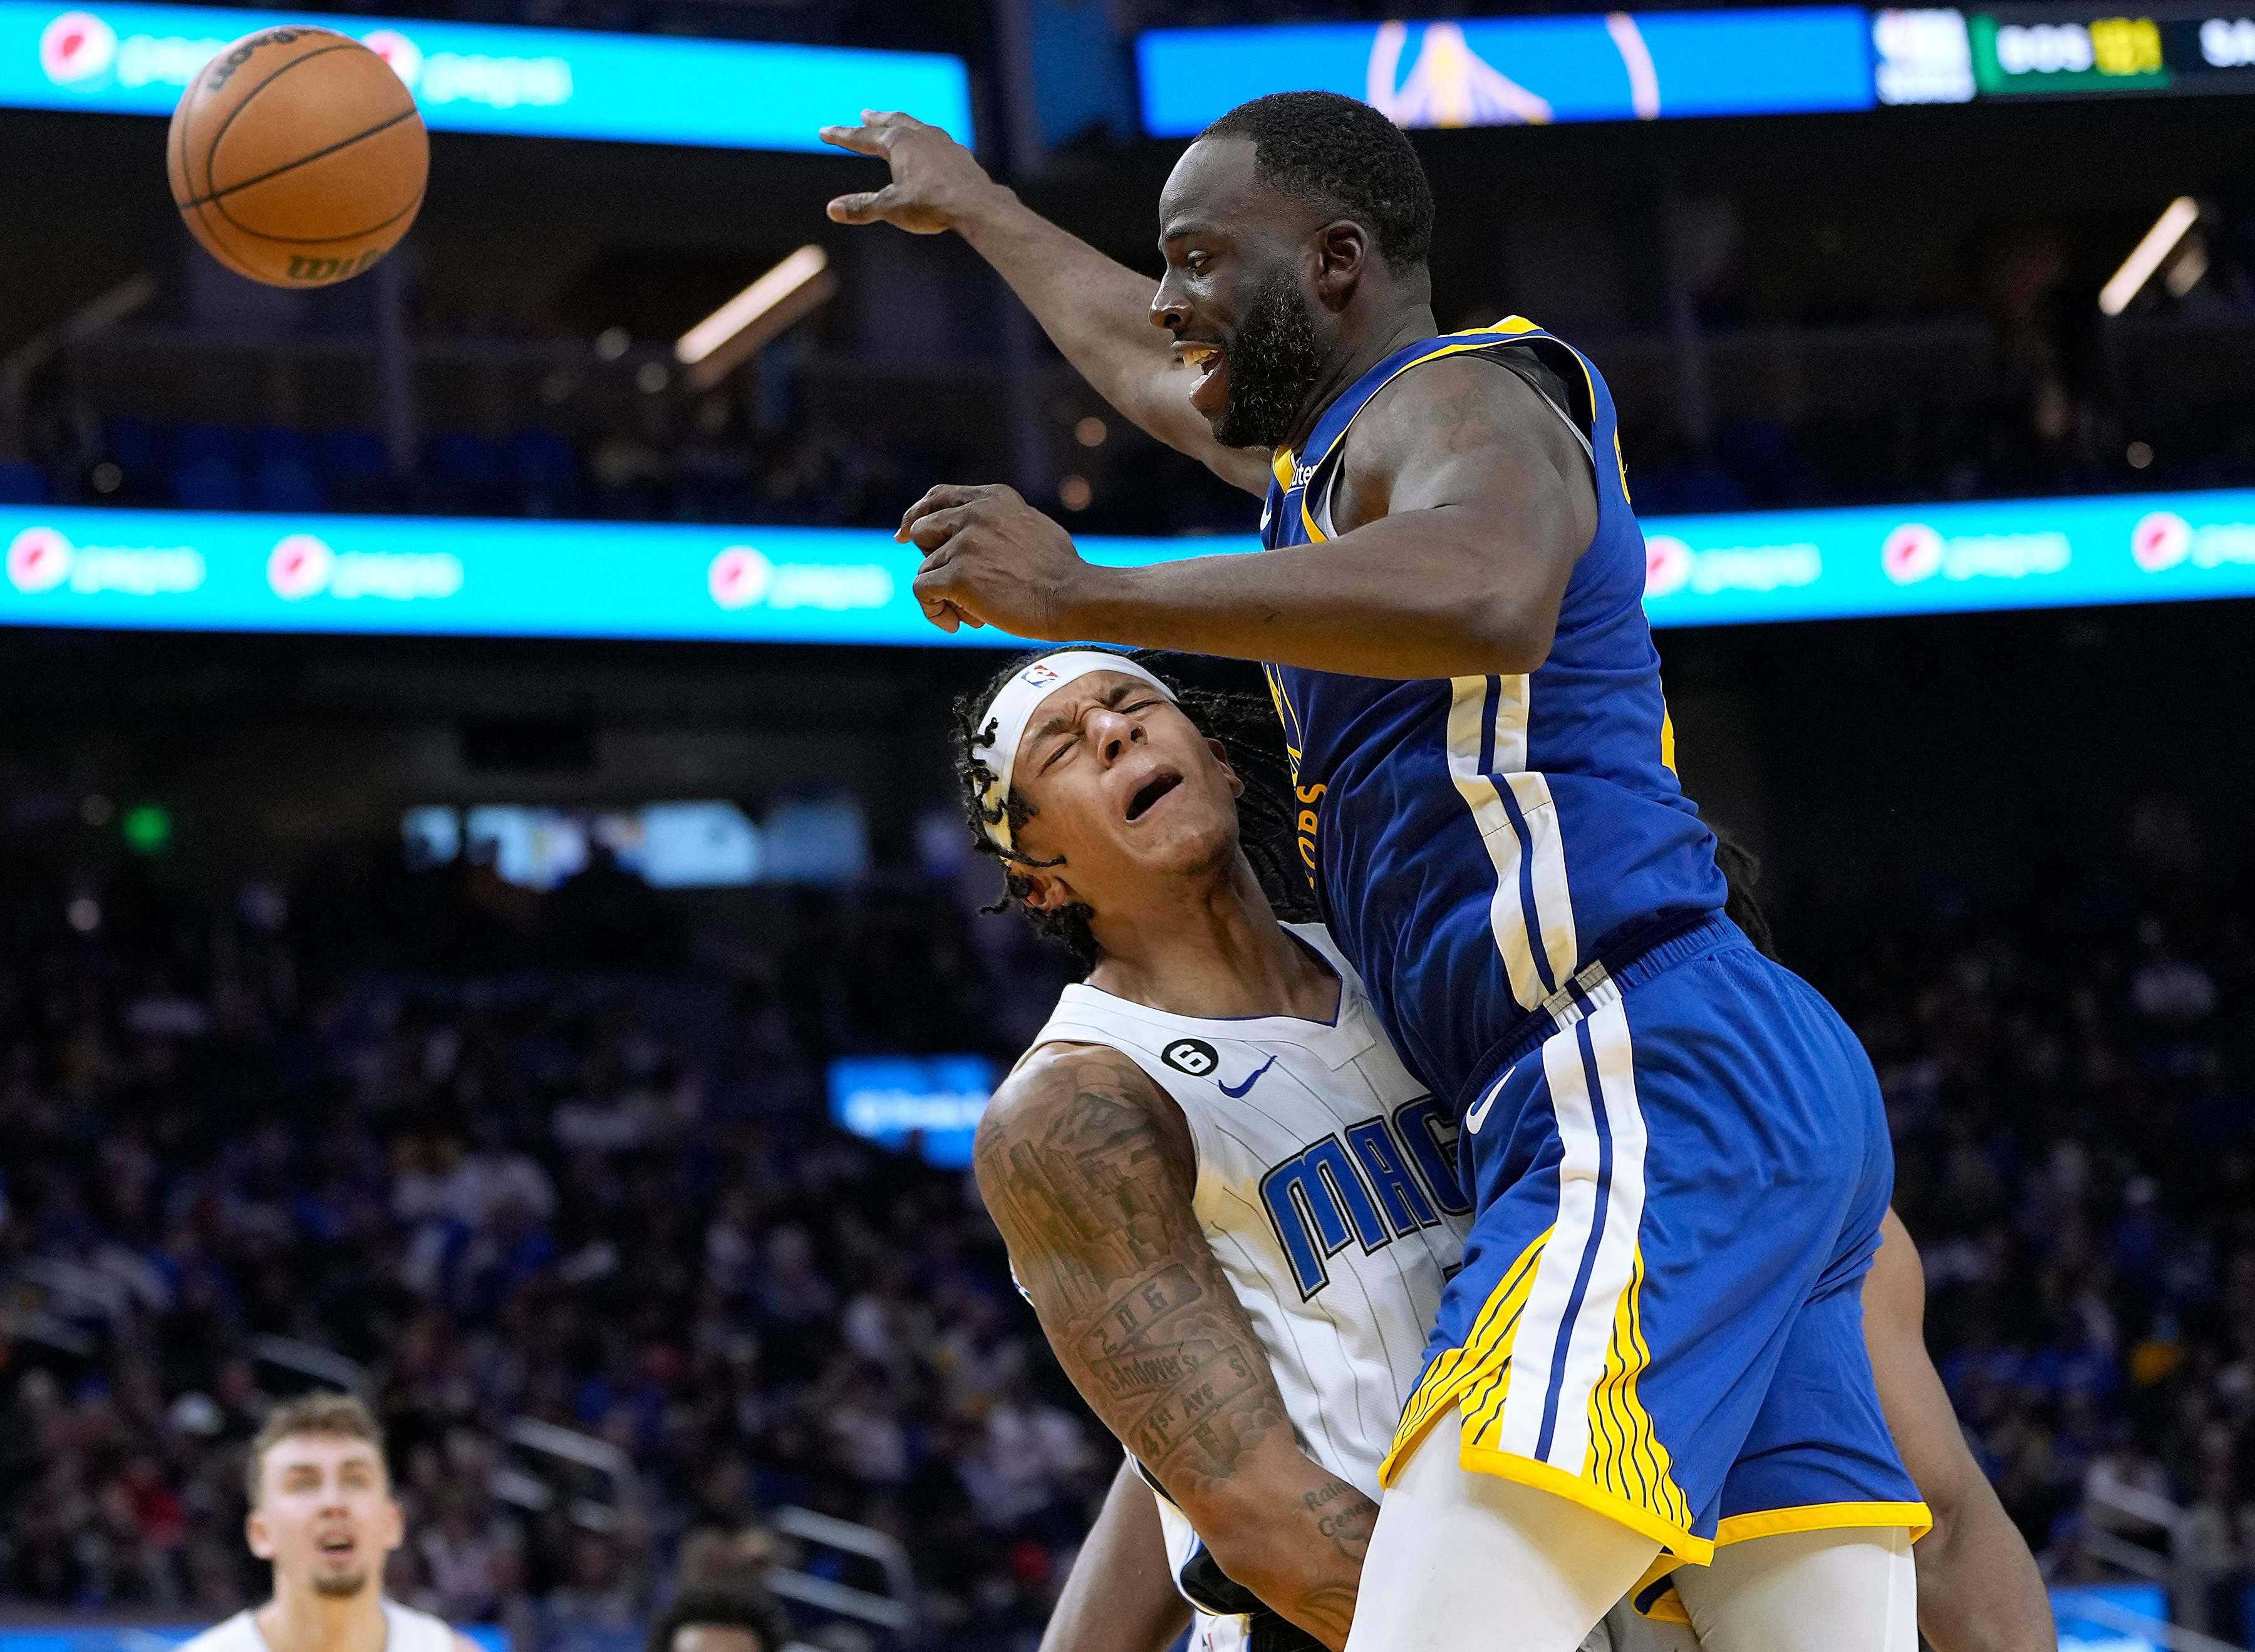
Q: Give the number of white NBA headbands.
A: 1